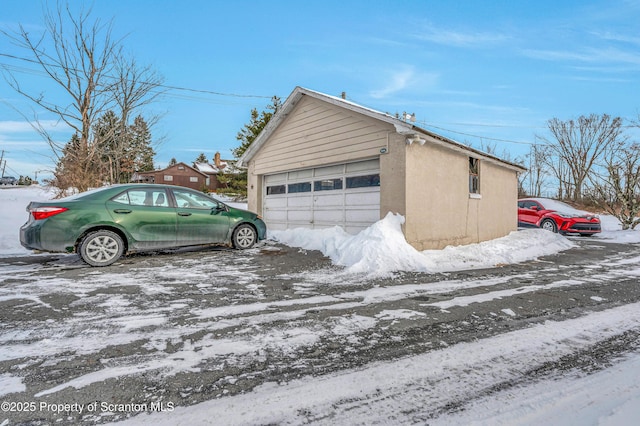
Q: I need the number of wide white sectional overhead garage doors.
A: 1